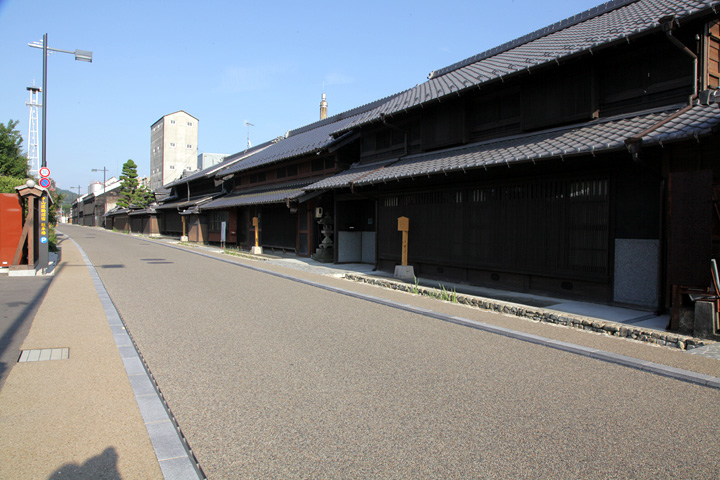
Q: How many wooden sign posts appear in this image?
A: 3